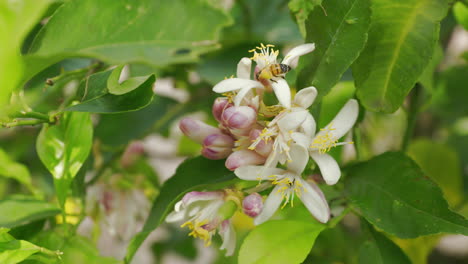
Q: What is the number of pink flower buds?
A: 7